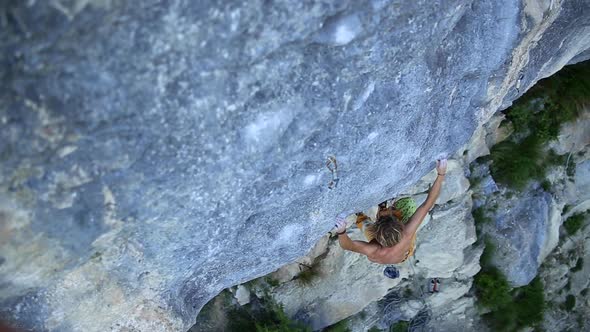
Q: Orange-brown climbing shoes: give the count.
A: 2